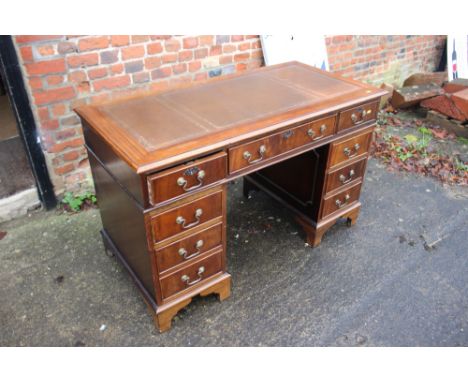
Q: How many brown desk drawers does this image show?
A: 9